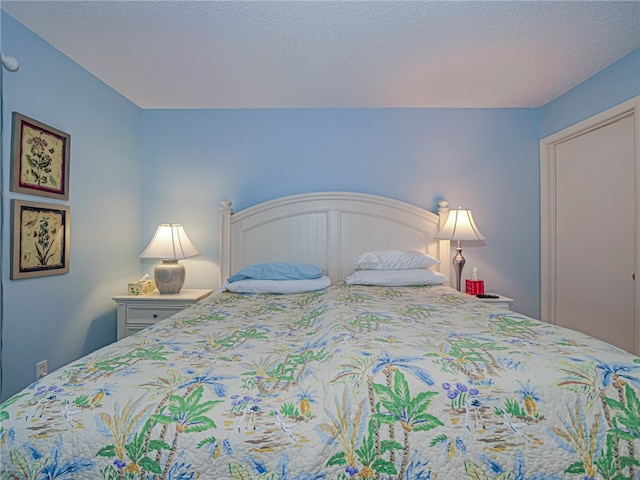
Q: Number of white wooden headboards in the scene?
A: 1